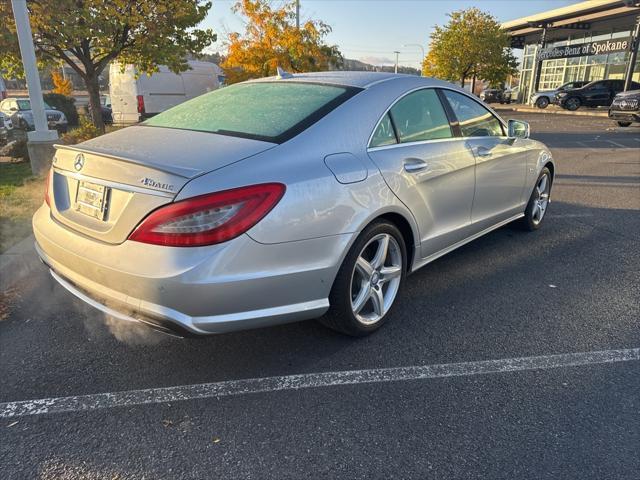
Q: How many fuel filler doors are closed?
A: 1